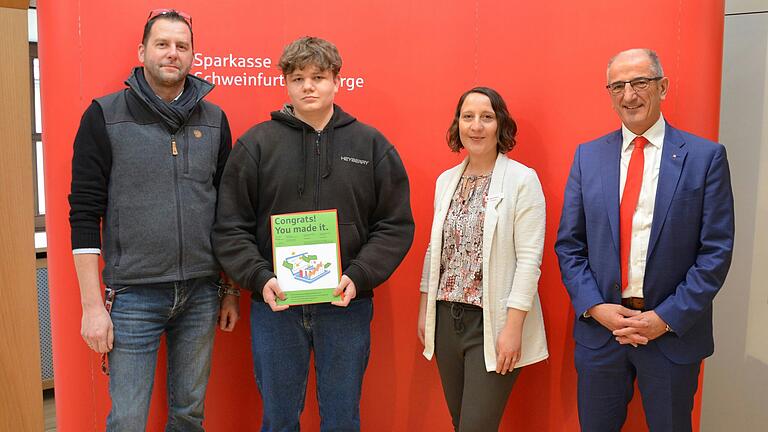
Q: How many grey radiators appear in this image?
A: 1